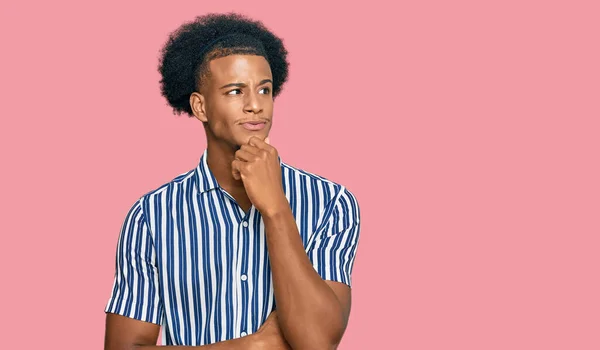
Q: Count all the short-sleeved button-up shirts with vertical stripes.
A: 1